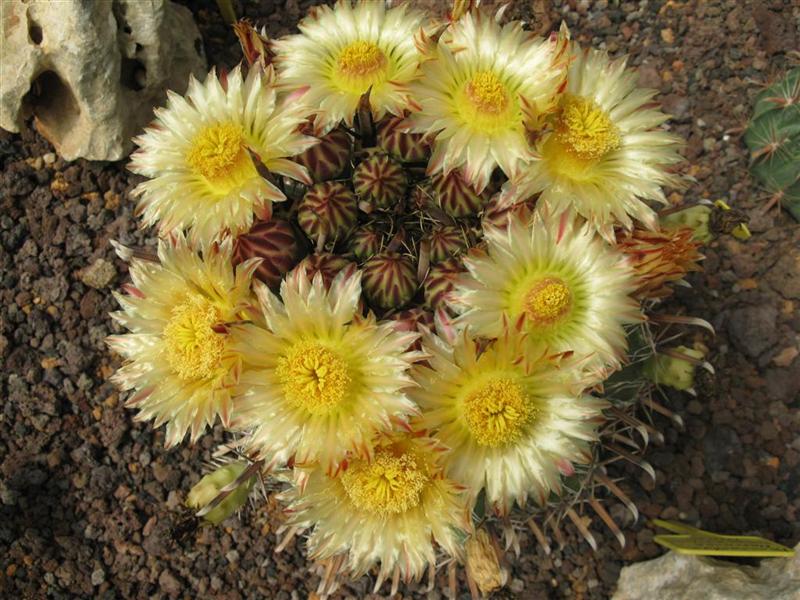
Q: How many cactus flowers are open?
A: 9